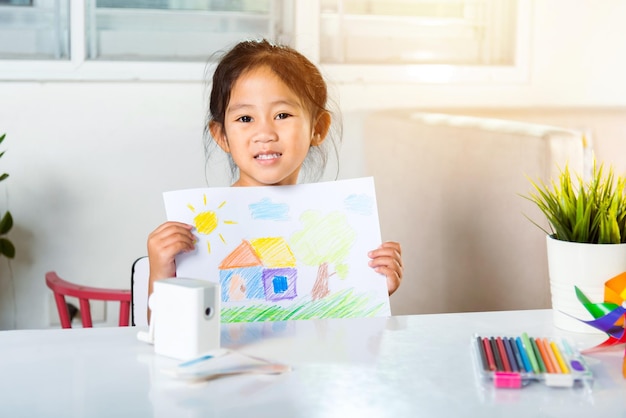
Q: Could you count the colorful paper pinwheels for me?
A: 1